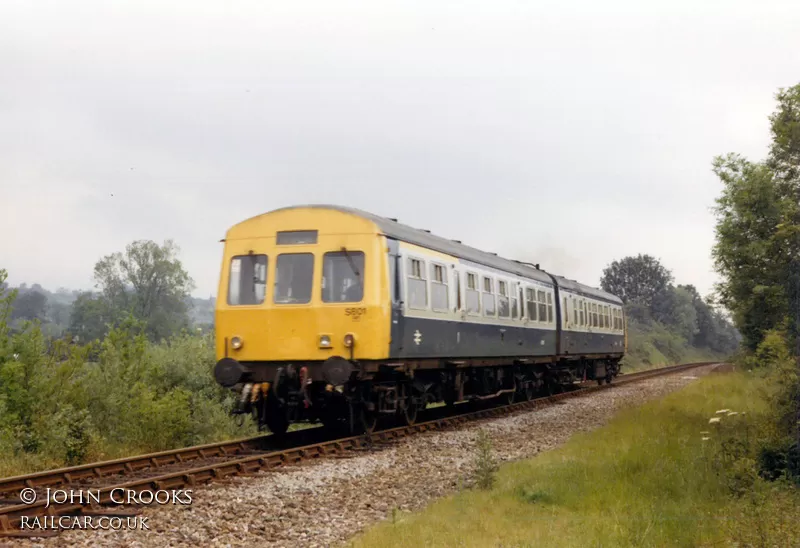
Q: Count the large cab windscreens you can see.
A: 3